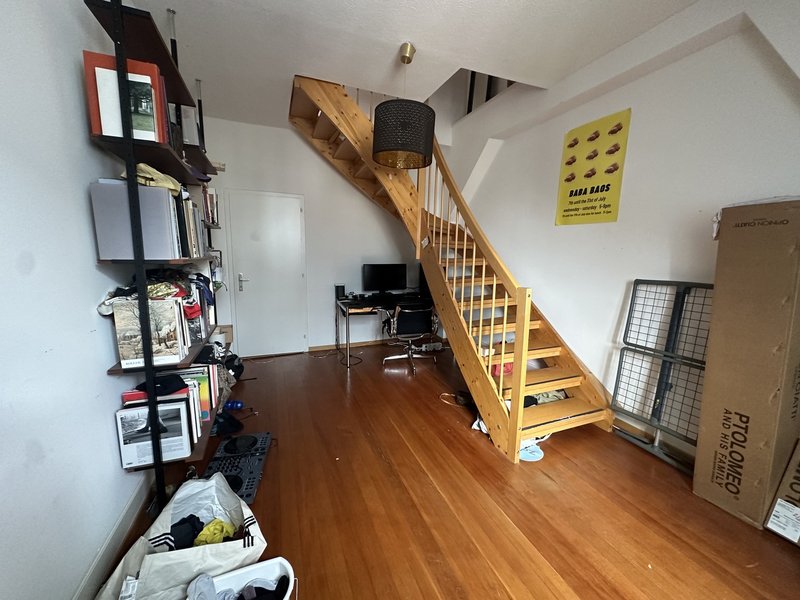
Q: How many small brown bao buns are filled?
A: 9